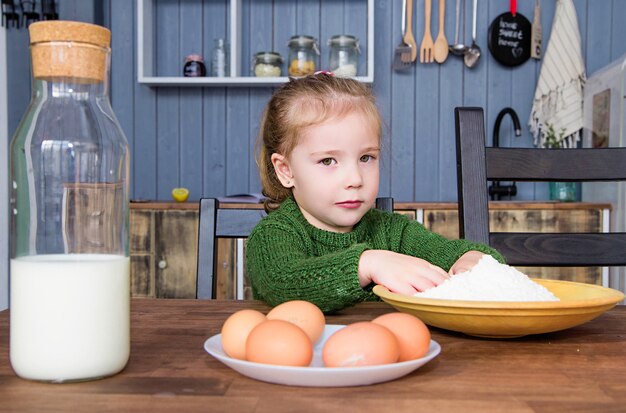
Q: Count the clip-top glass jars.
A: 3